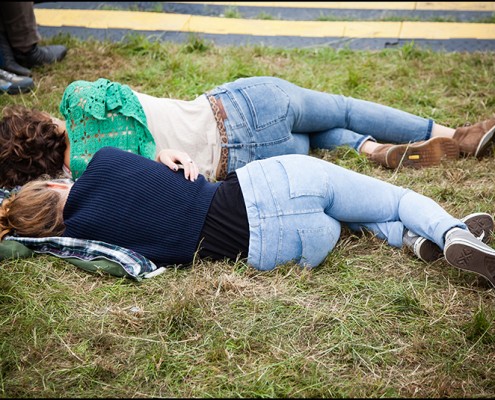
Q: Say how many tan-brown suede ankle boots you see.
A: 2